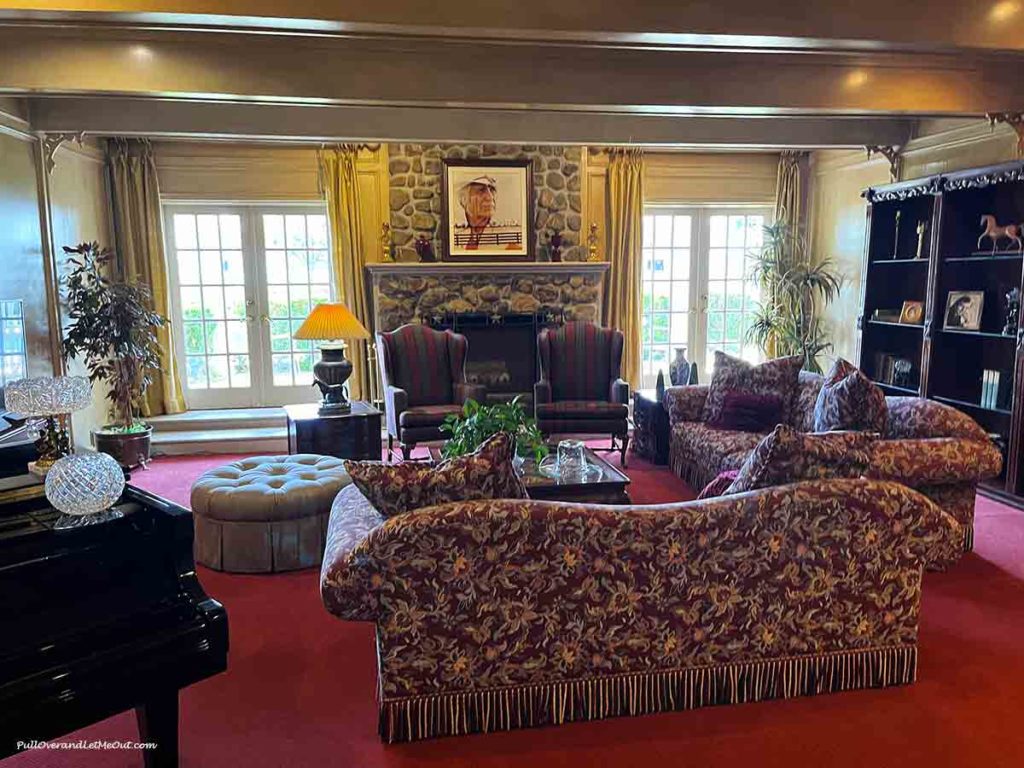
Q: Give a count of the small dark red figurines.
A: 2